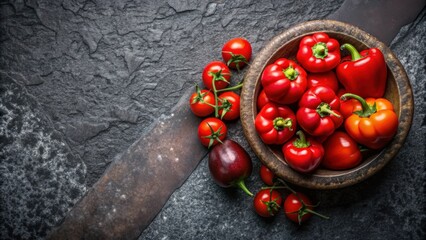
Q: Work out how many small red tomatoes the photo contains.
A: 8